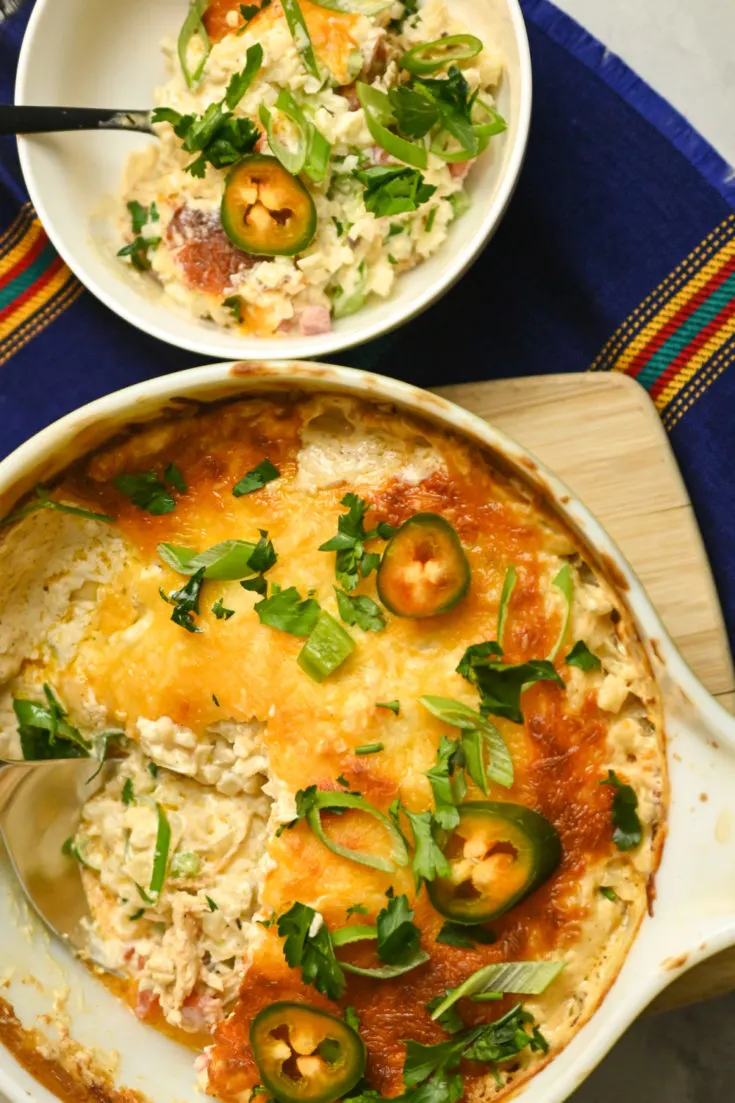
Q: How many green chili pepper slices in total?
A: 4